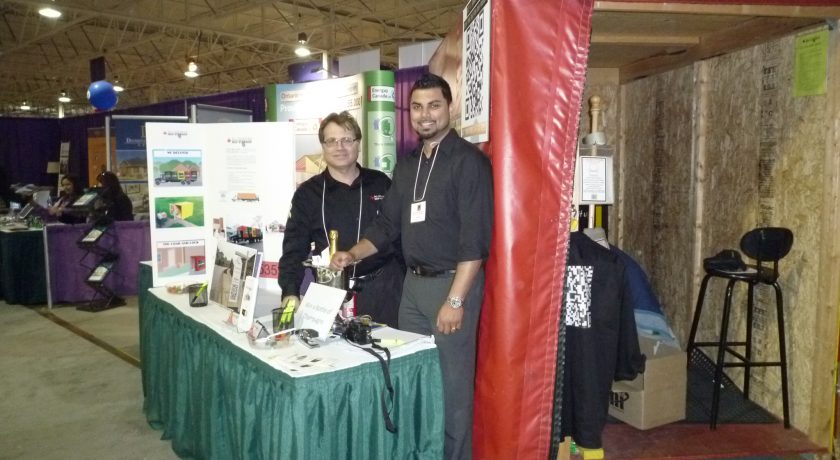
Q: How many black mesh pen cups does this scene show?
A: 2